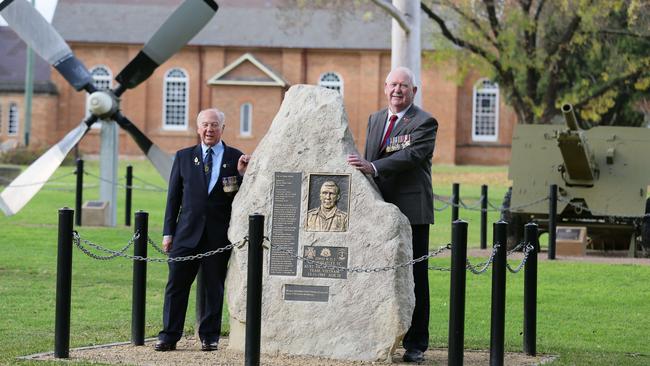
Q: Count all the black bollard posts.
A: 11